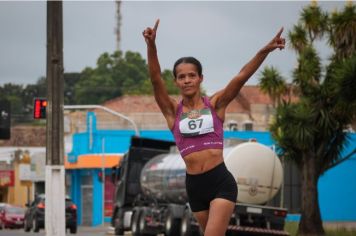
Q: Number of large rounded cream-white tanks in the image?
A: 1